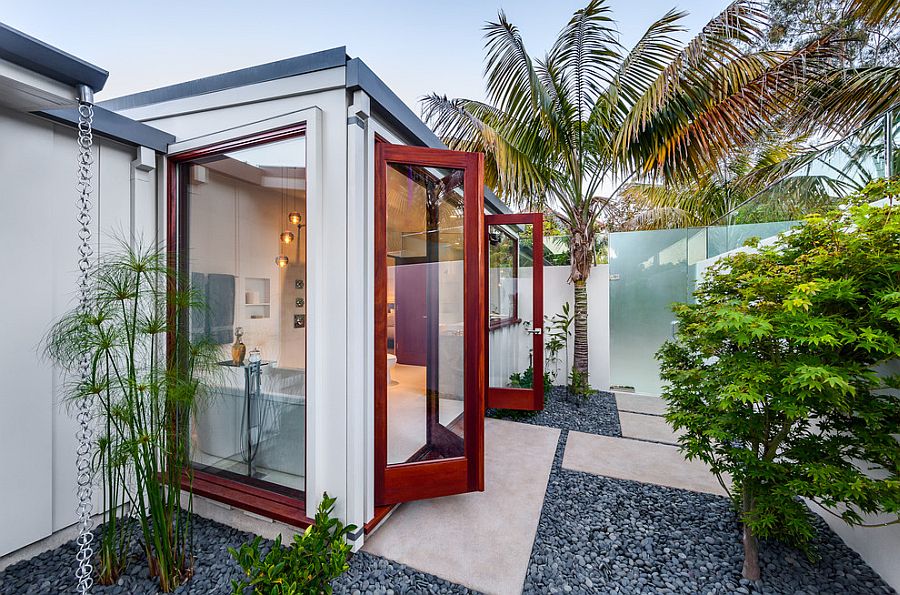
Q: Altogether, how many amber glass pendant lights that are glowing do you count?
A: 3